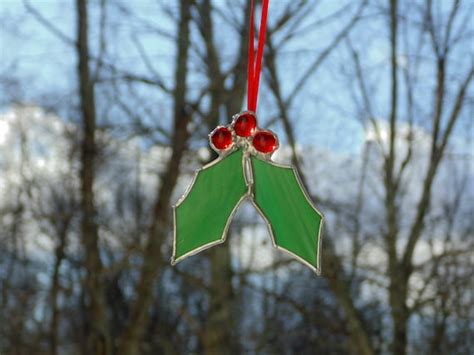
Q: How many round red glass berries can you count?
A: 3